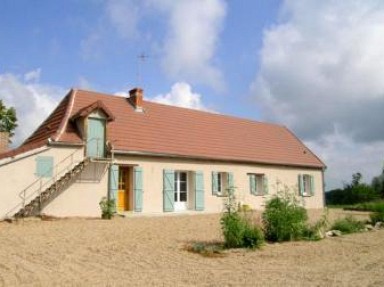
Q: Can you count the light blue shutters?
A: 11